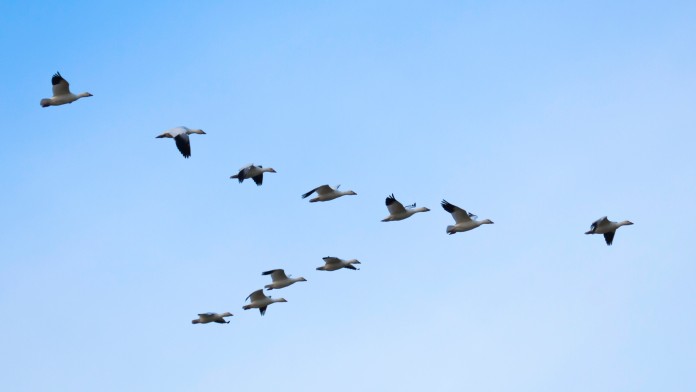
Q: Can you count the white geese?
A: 11